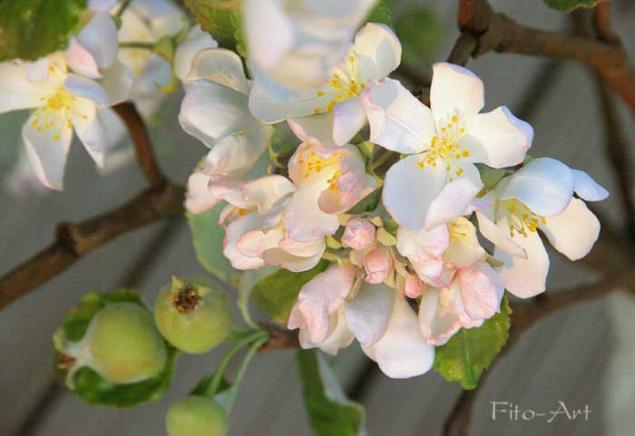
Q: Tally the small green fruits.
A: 3